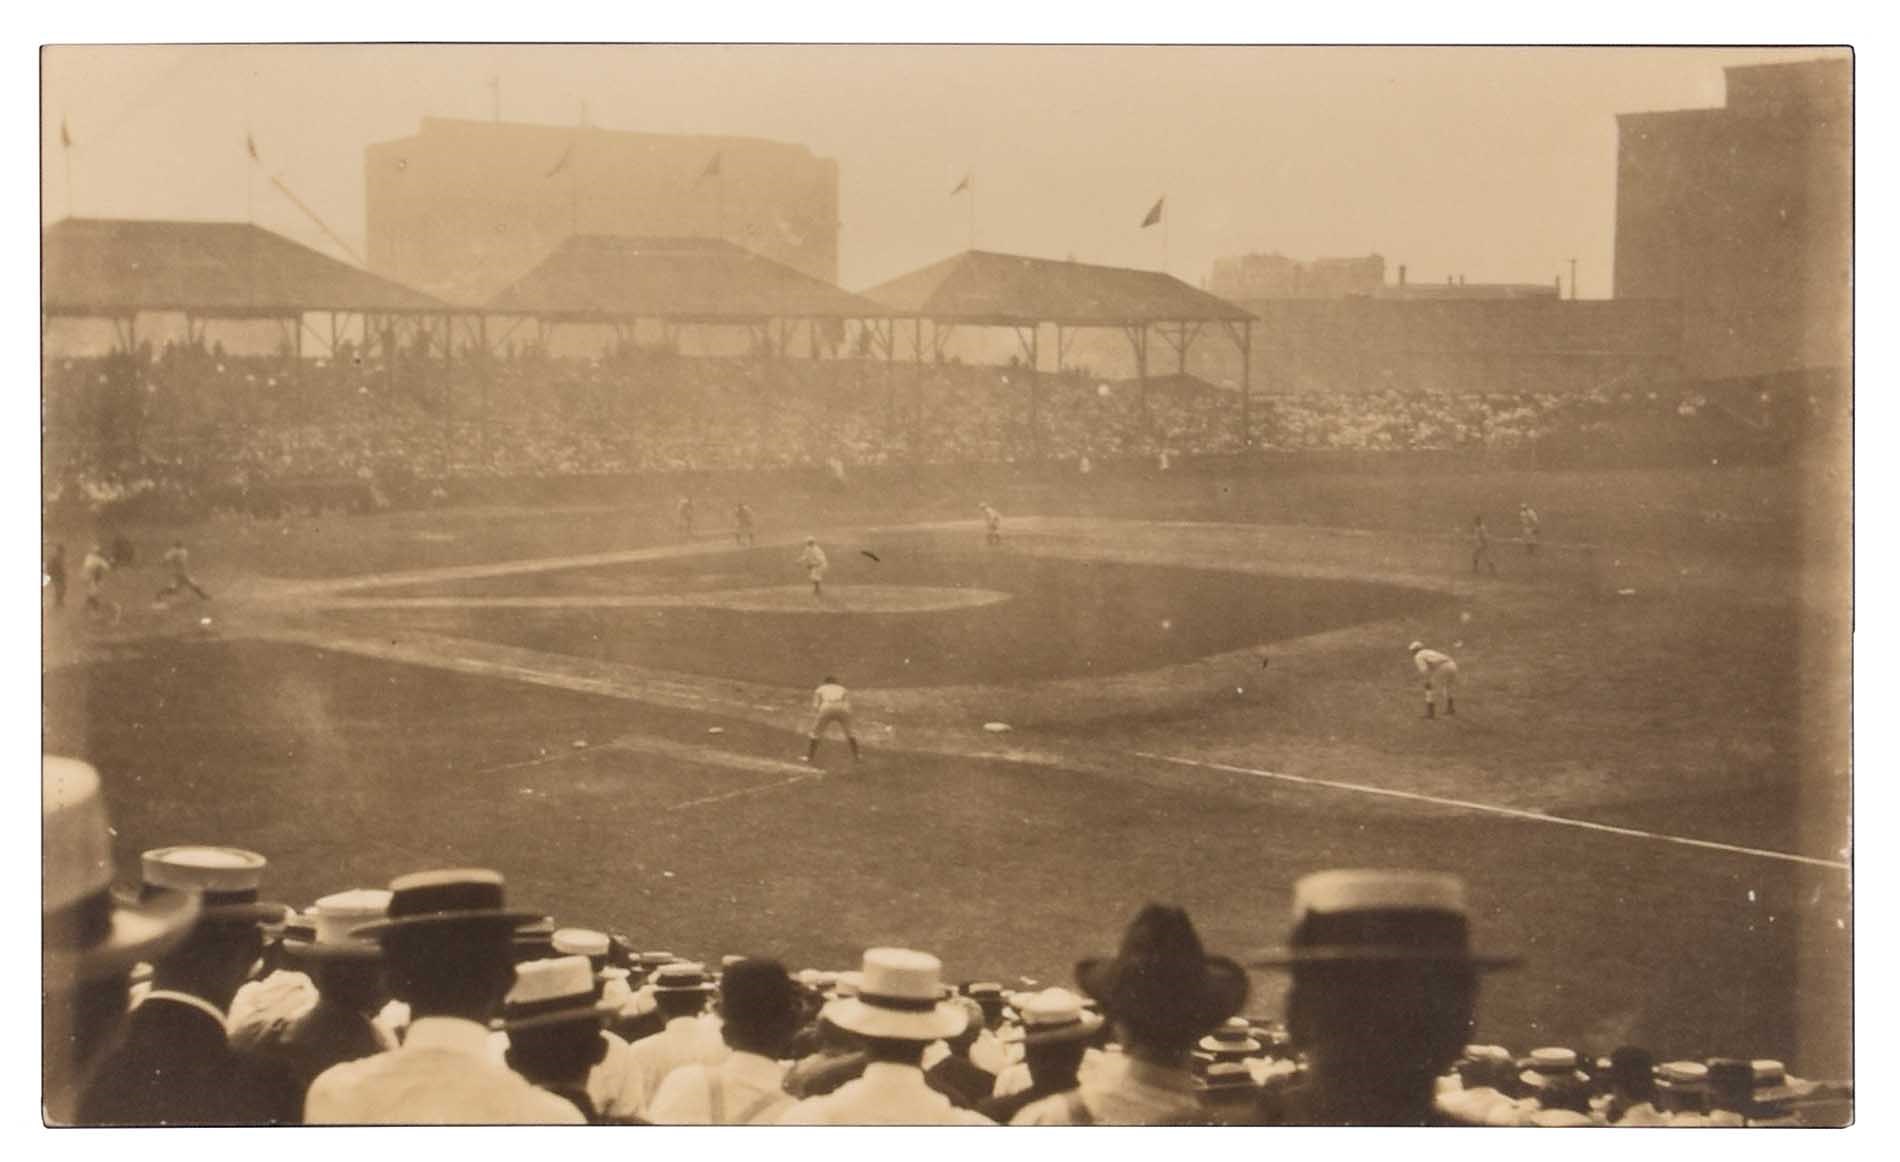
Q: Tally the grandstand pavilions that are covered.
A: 3